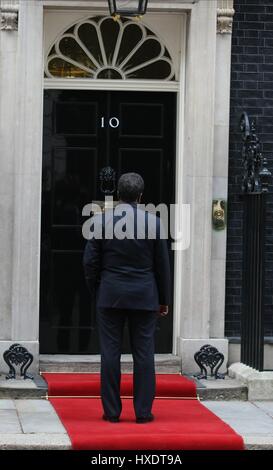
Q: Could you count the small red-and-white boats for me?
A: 0